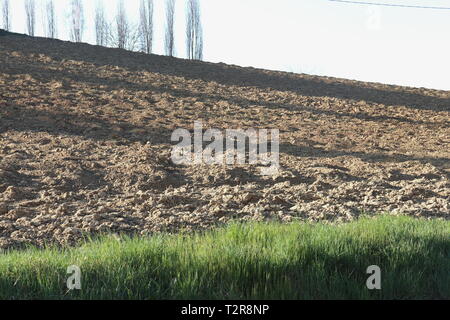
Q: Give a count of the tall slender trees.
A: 9